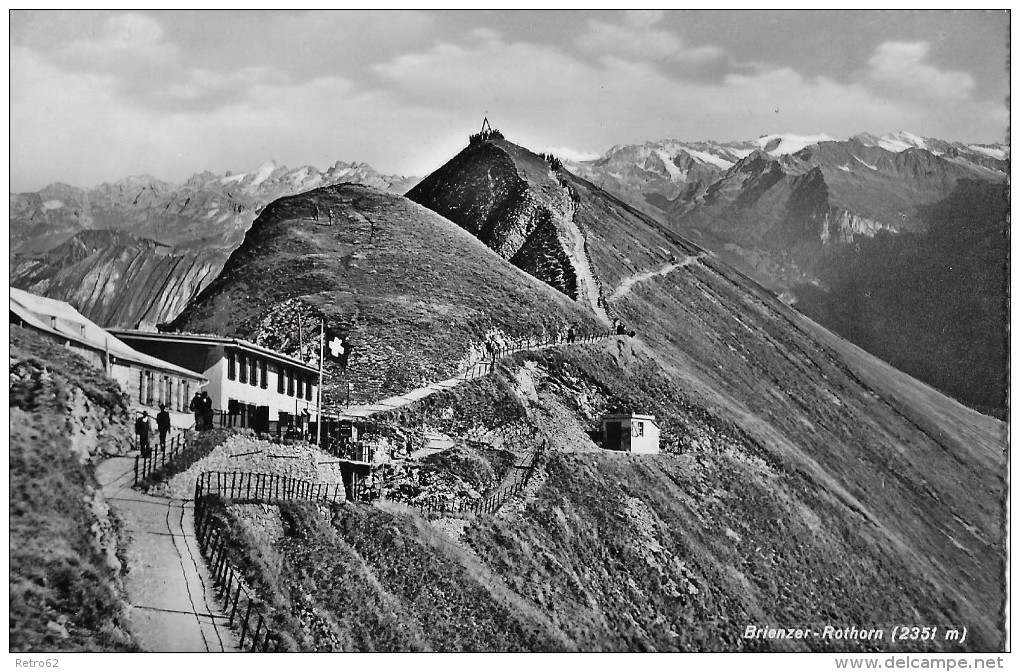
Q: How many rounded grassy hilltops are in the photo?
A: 1